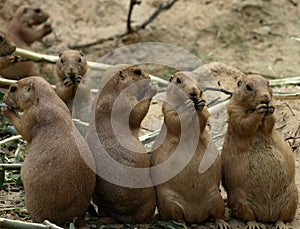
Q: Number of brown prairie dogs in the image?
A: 7